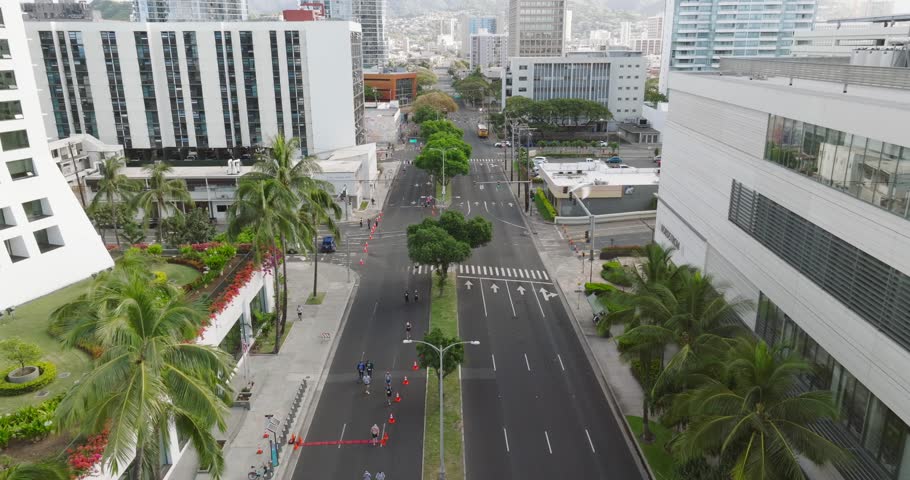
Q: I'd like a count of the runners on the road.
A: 11